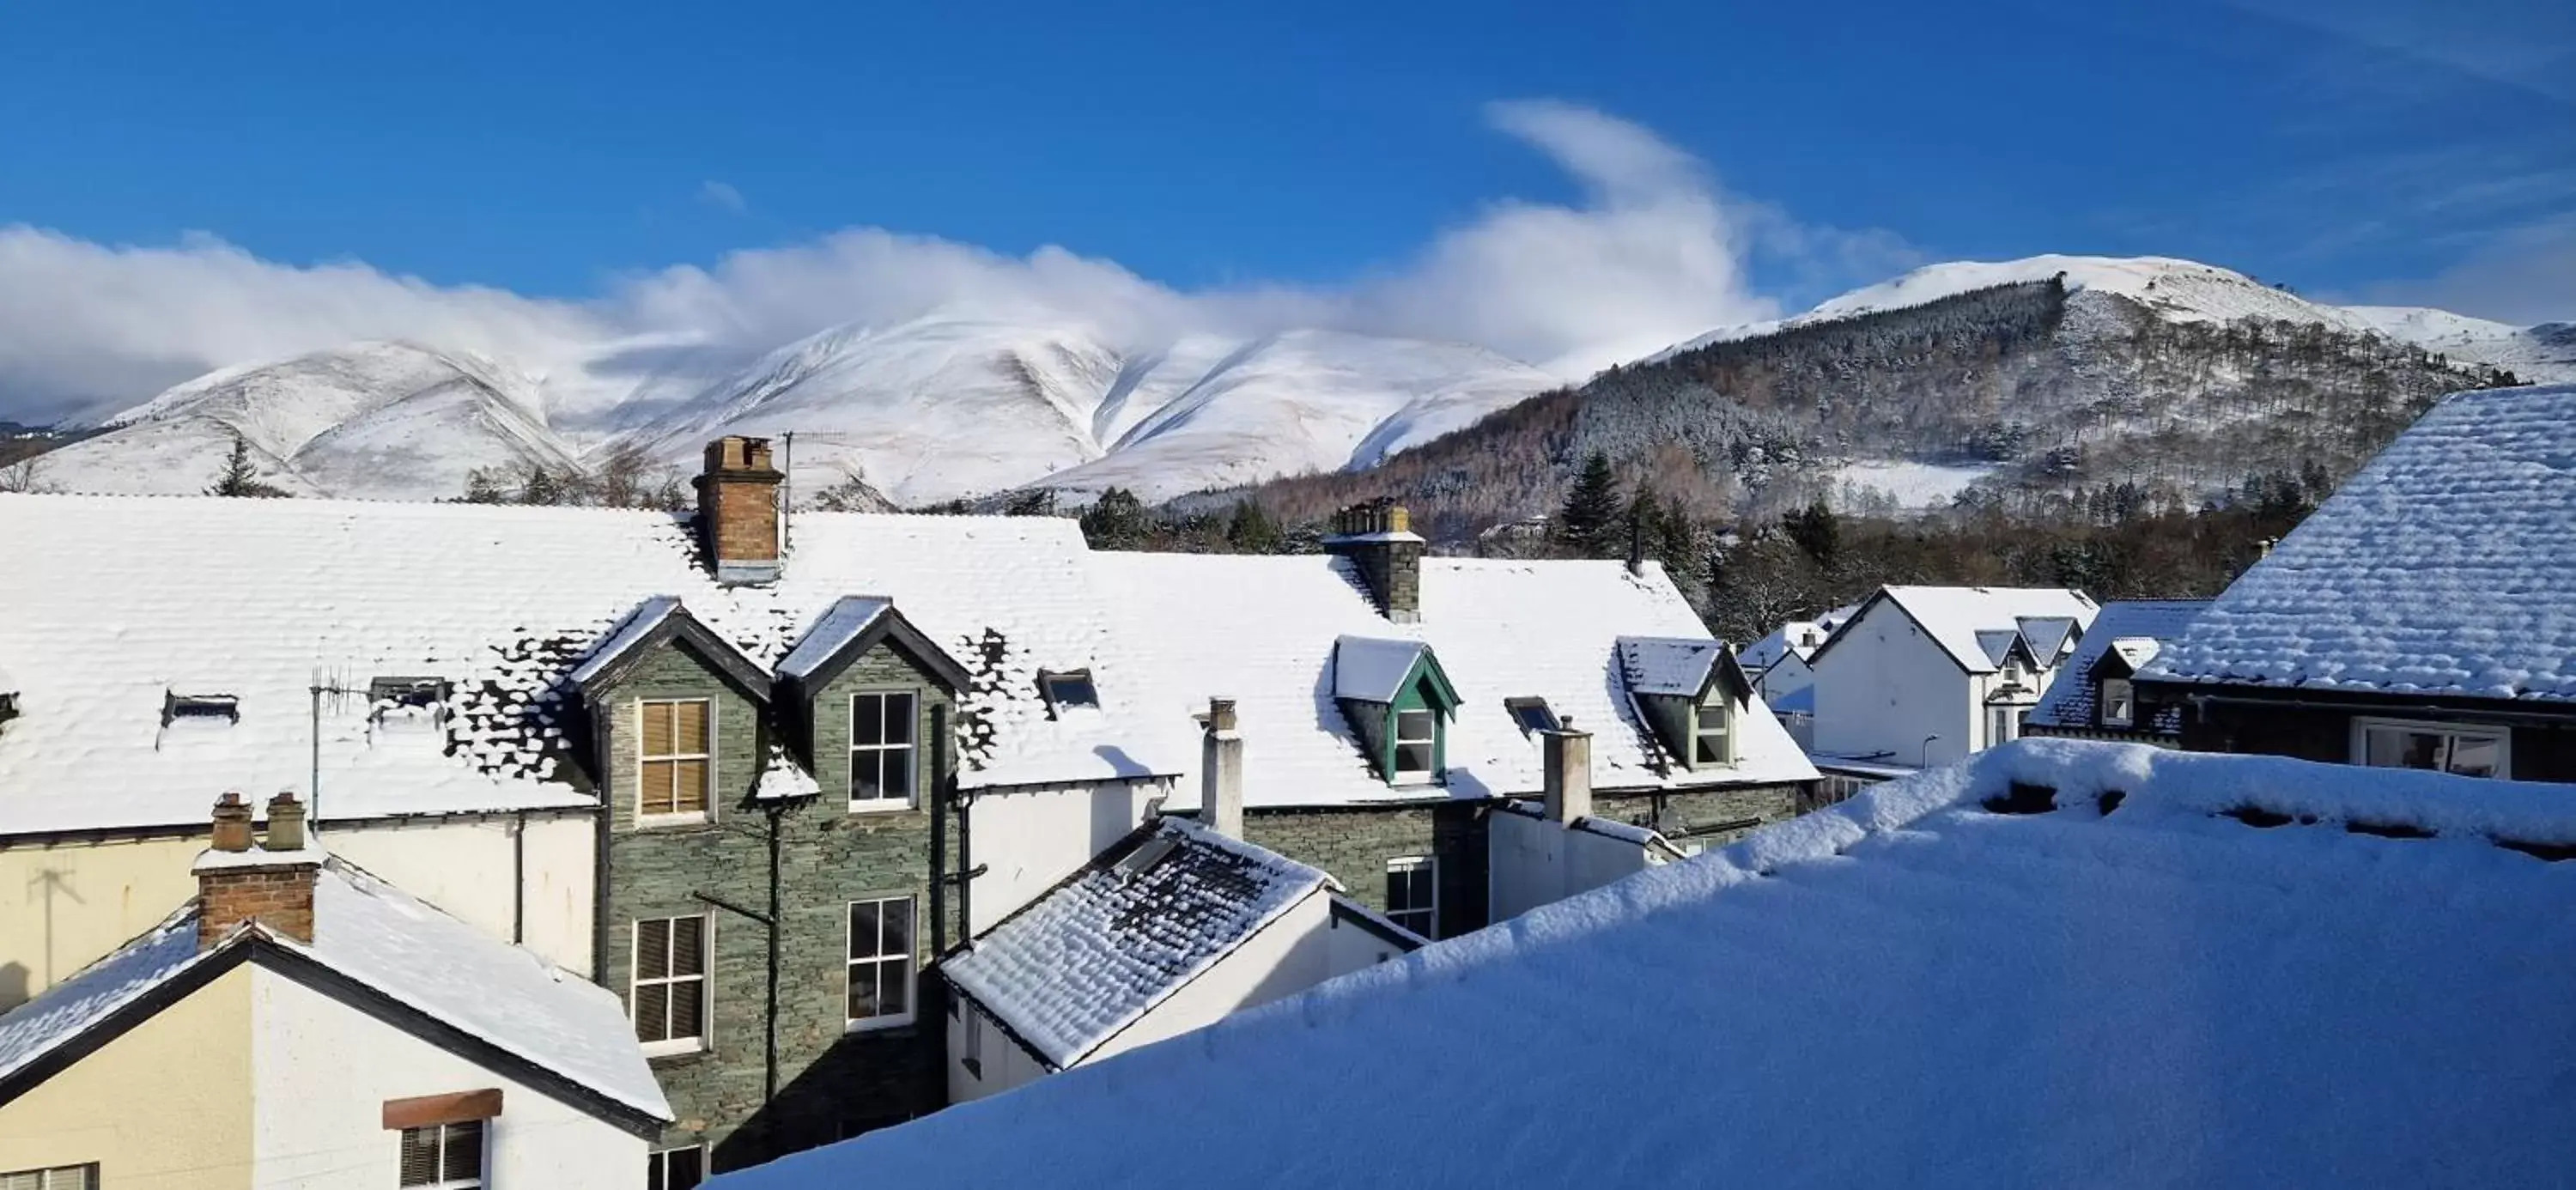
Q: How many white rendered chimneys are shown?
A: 2